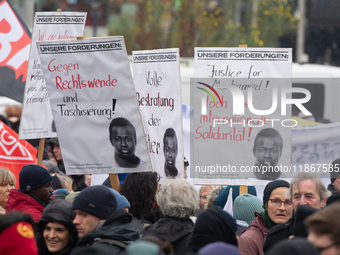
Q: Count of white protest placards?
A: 4